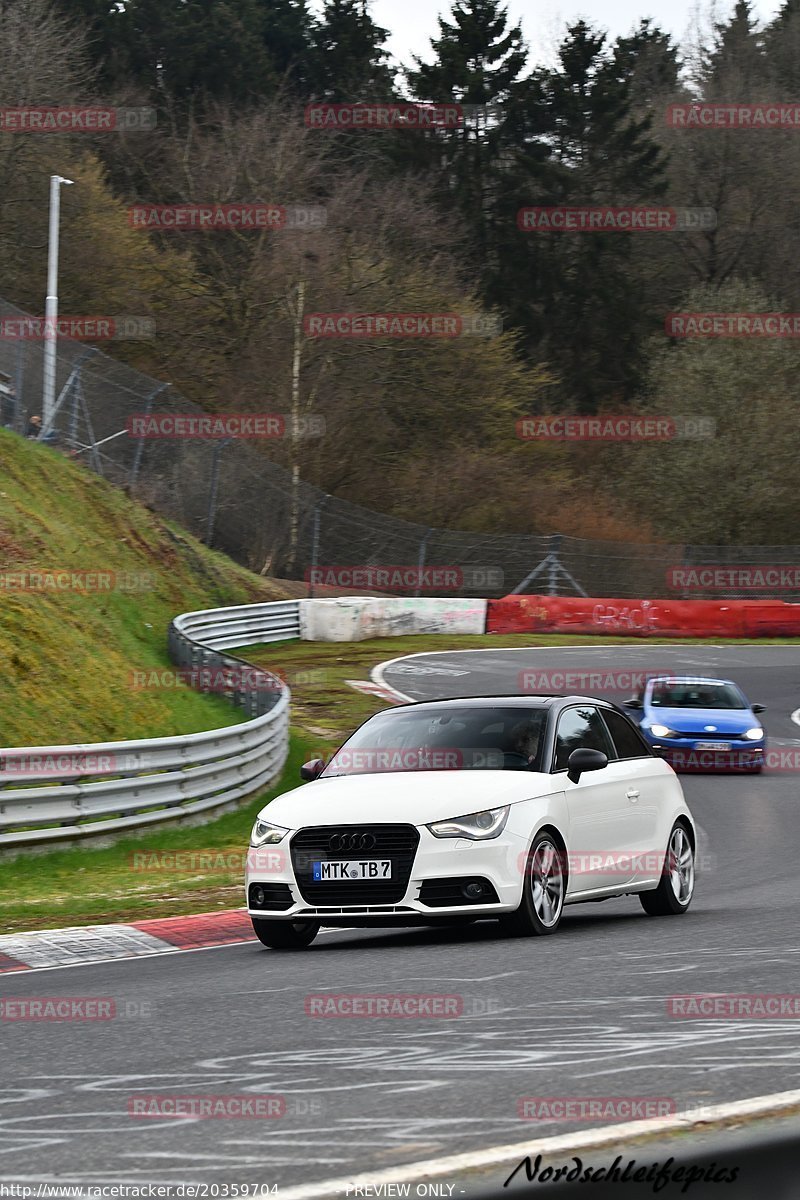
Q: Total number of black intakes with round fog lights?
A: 2